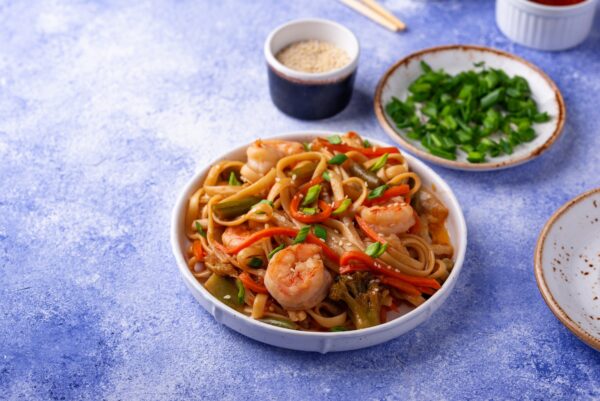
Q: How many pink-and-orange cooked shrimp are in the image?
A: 4